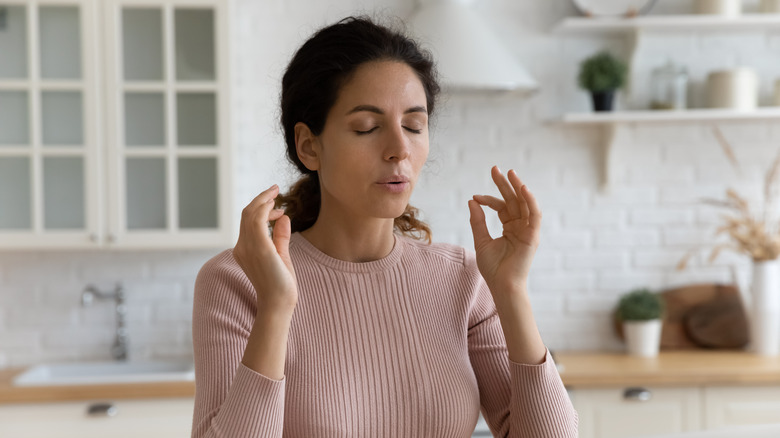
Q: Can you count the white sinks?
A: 1